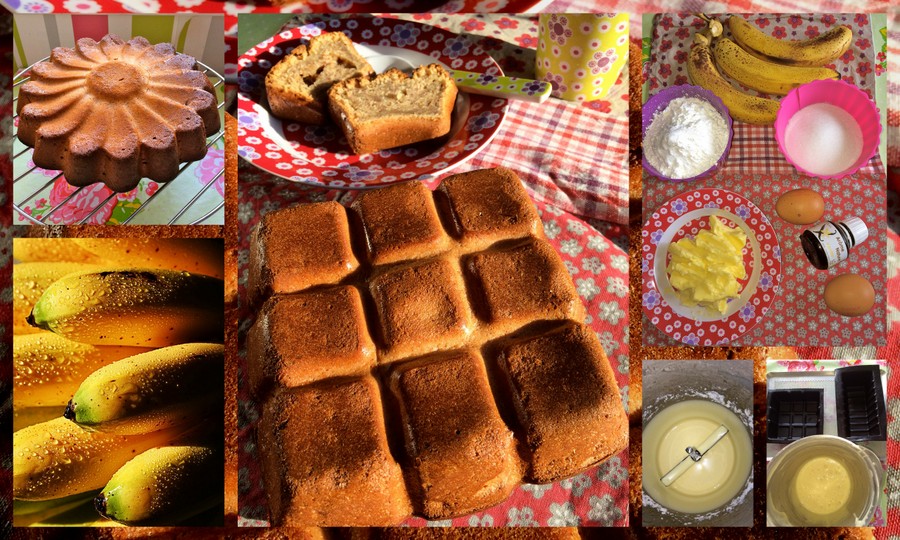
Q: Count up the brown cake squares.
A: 9